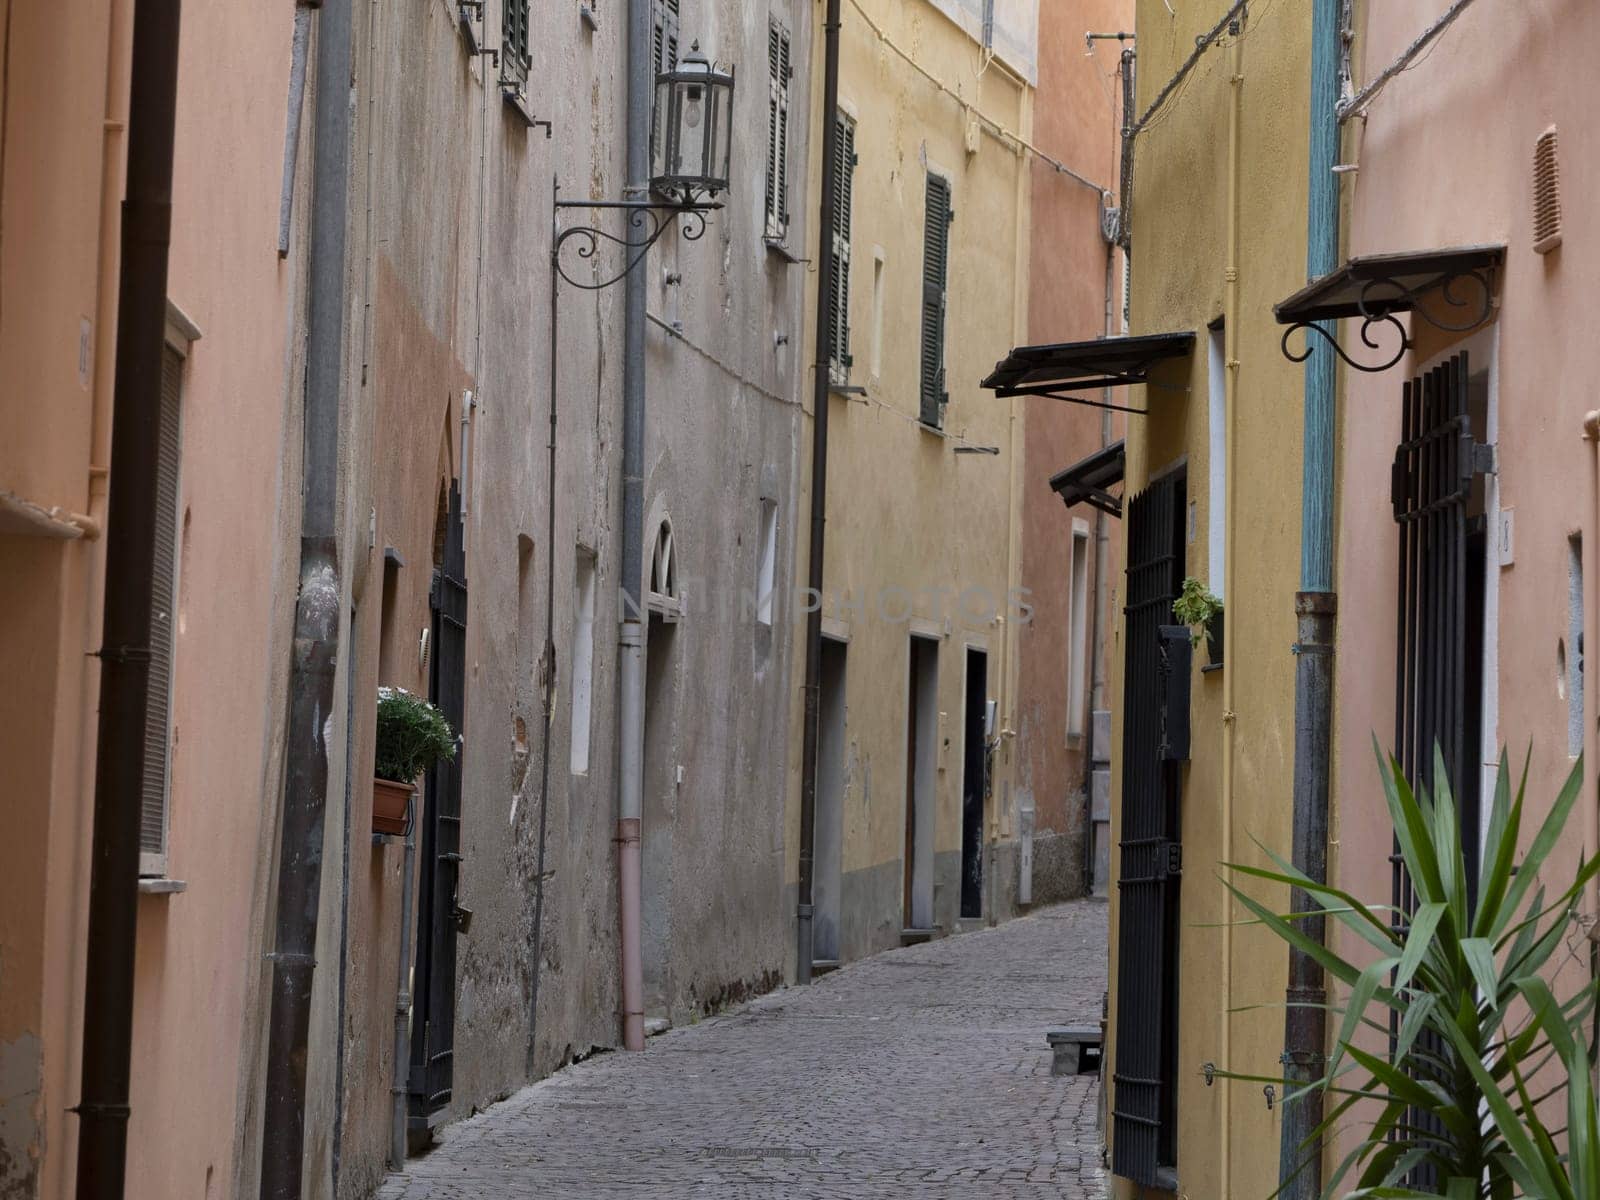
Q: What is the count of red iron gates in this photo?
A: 0